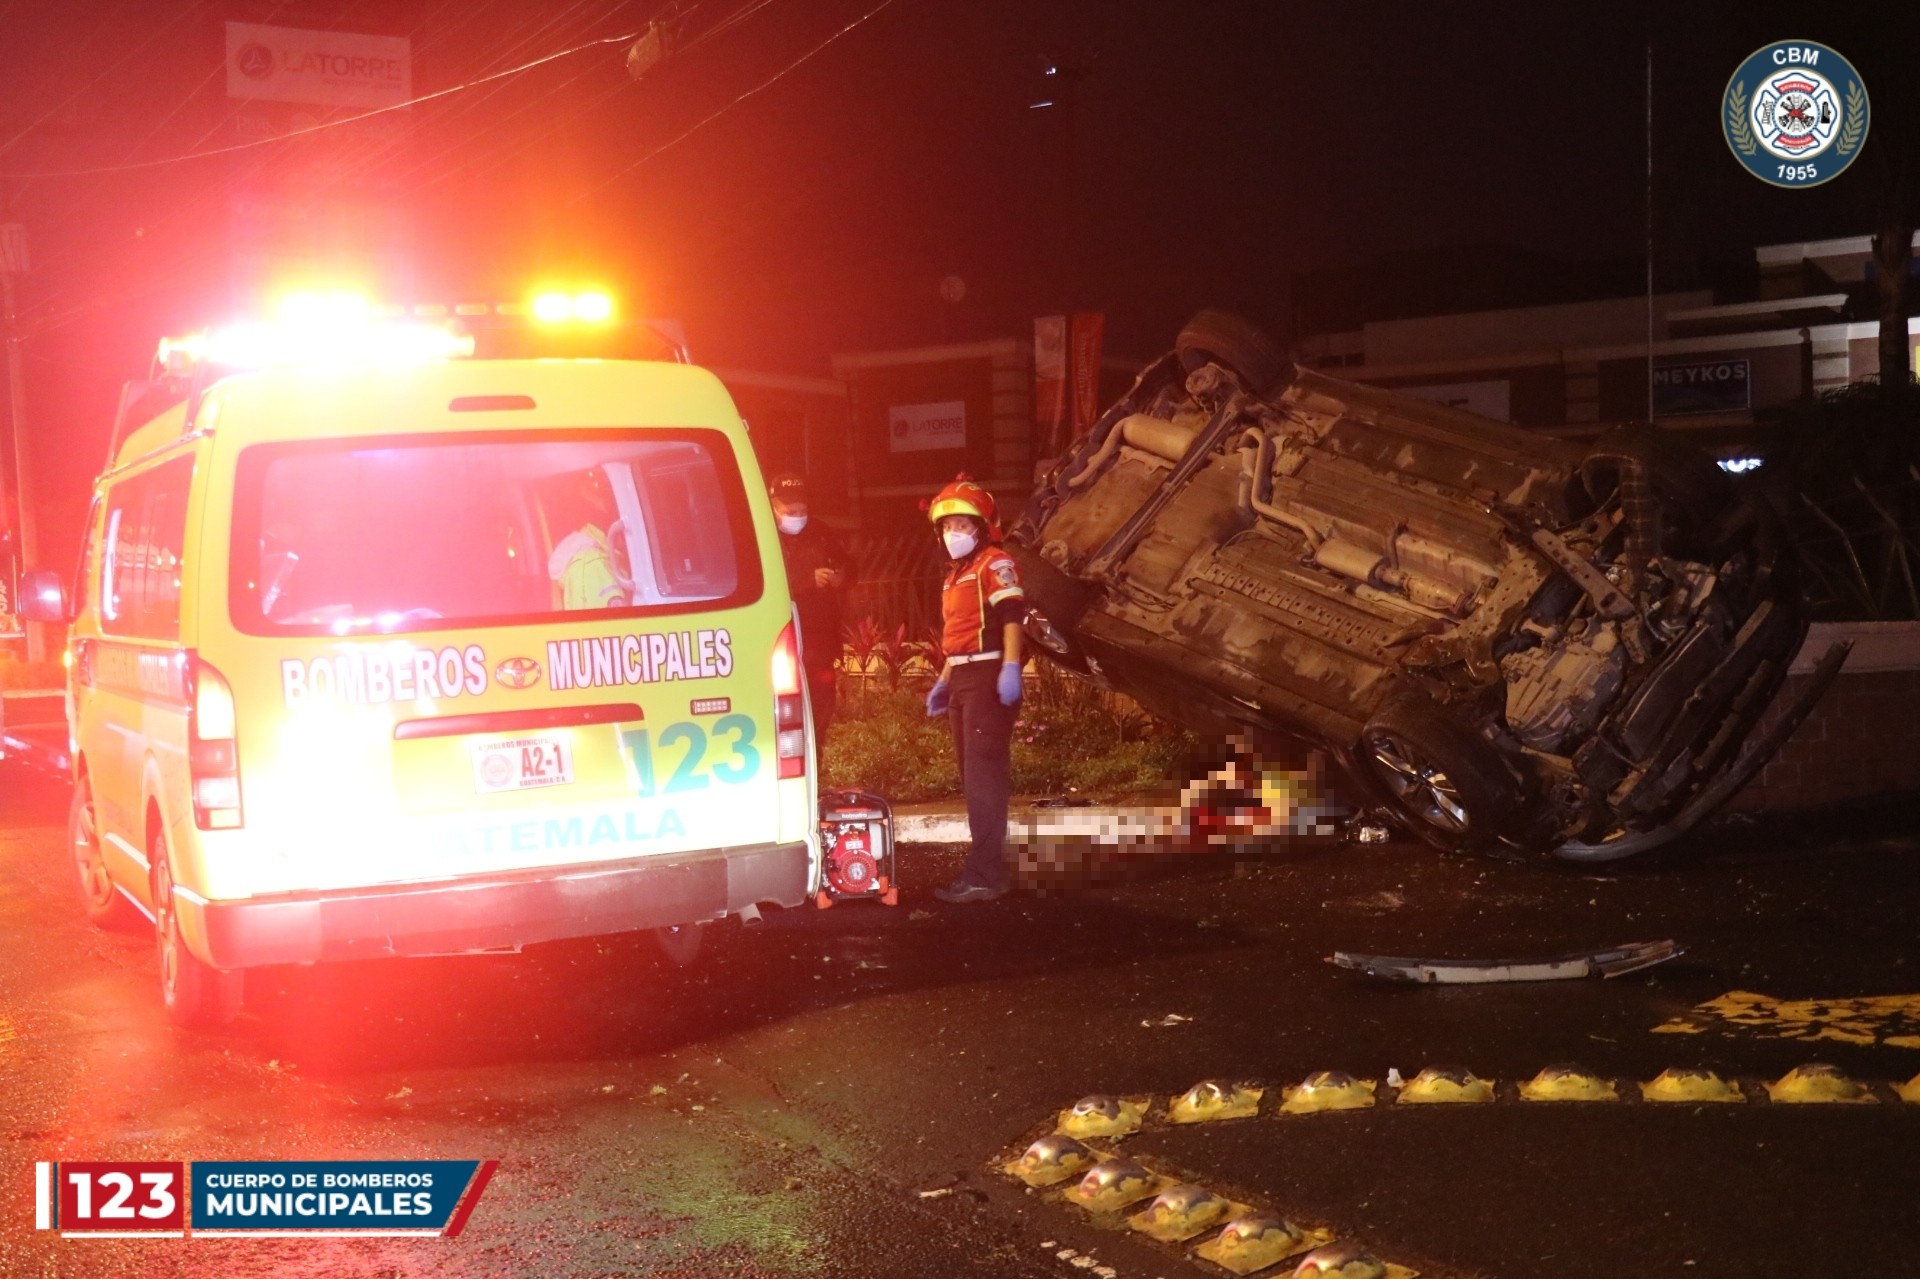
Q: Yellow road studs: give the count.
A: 13